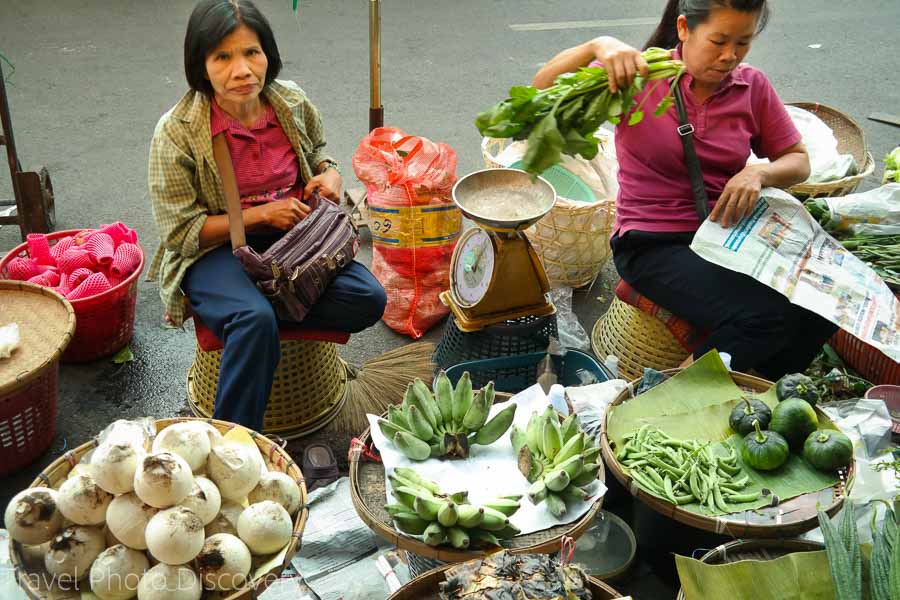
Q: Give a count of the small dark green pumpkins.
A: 5